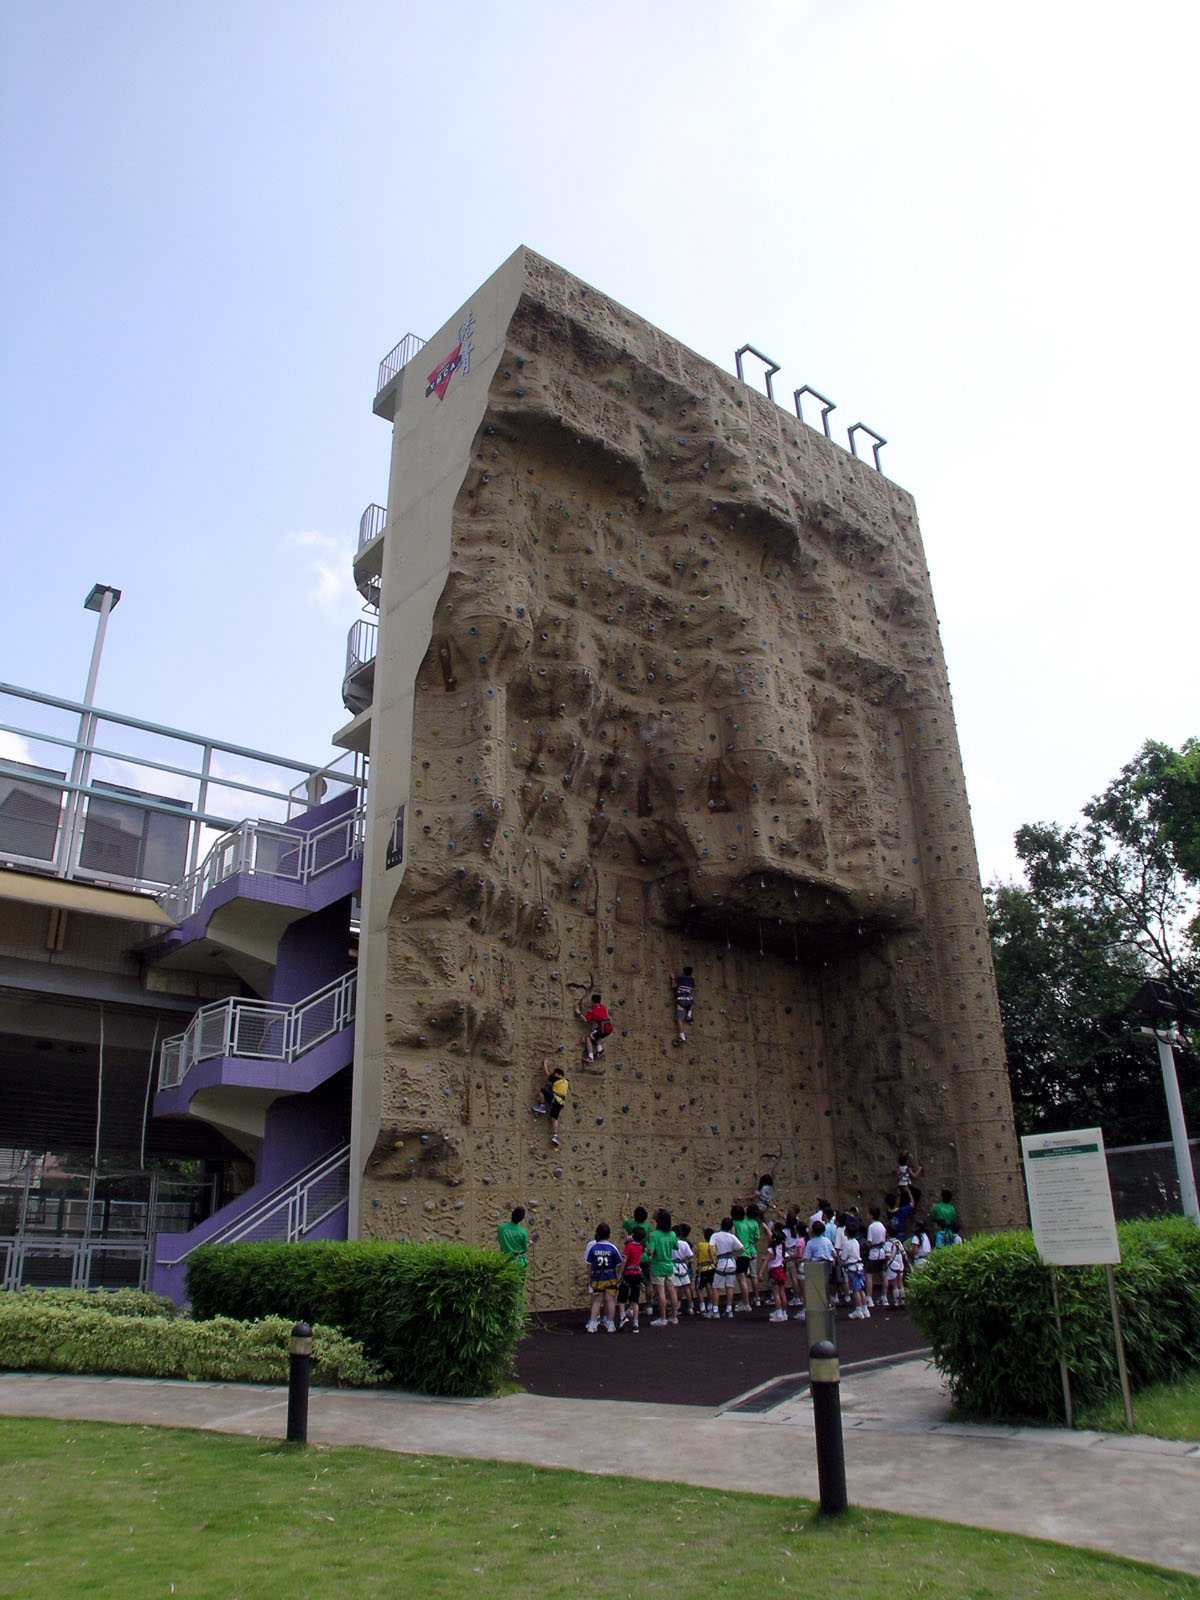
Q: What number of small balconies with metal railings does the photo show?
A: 3